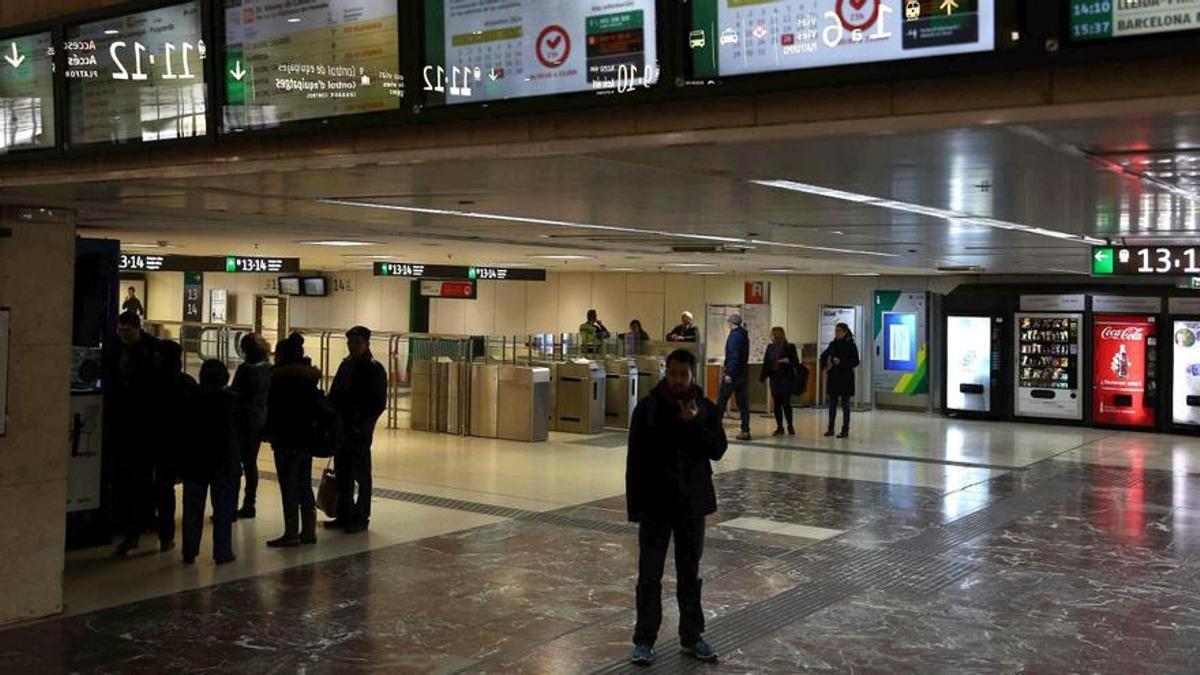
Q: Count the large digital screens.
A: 6